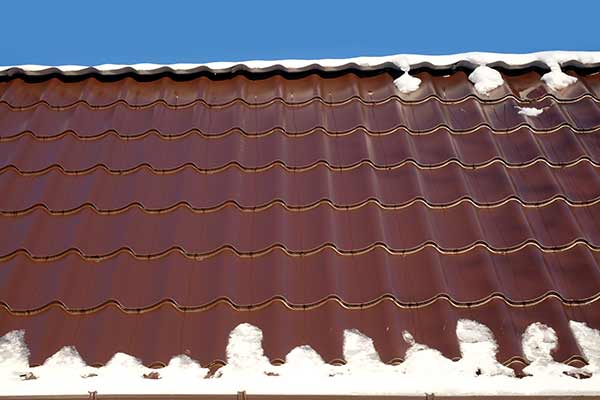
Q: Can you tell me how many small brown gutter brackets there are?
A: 3